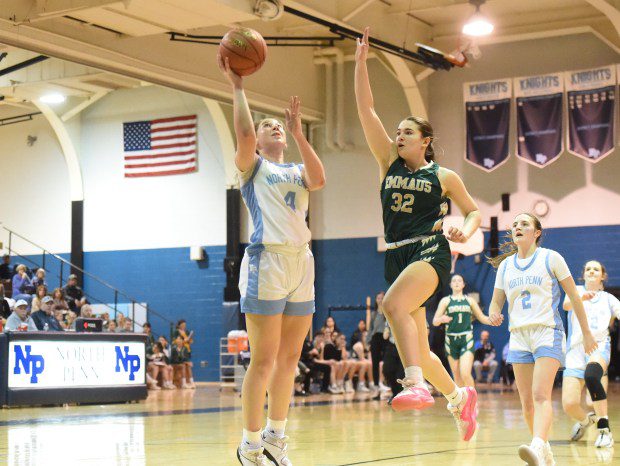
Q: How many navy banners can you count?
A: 3